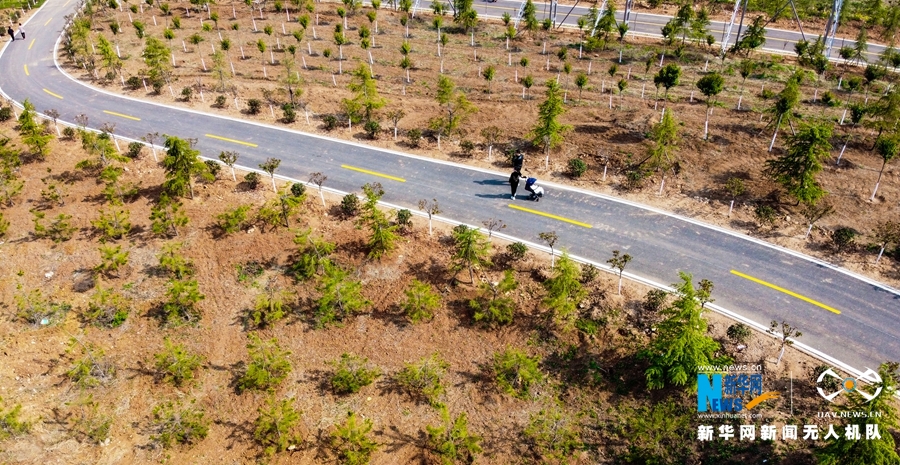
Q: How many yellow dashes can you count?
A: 10